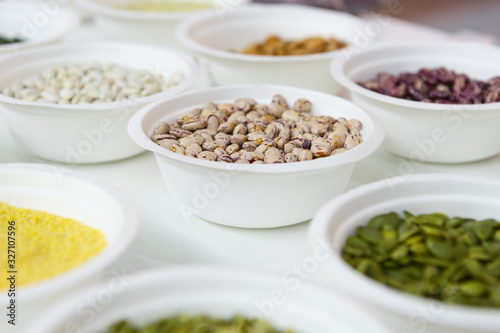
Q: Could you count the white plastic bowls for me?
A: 9